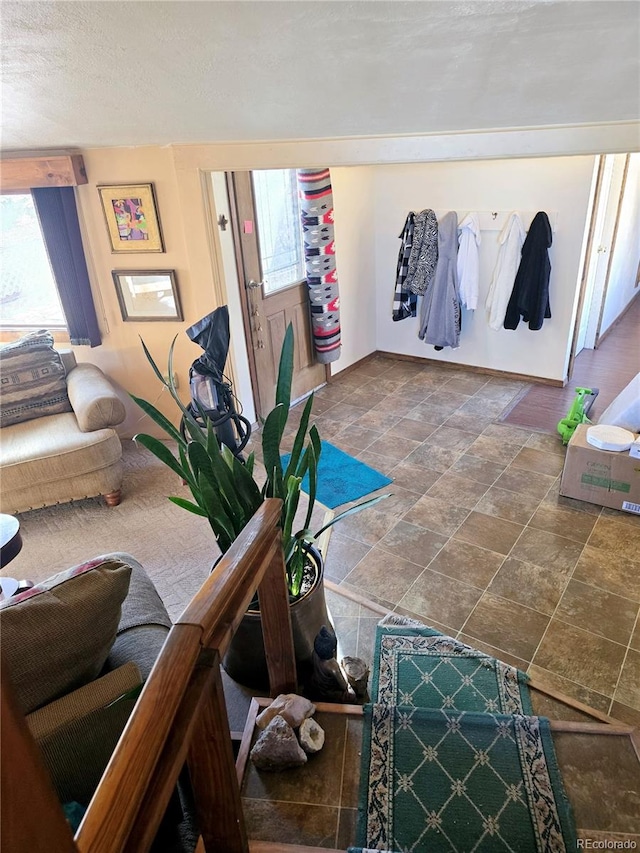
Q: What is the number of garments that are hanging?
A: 6